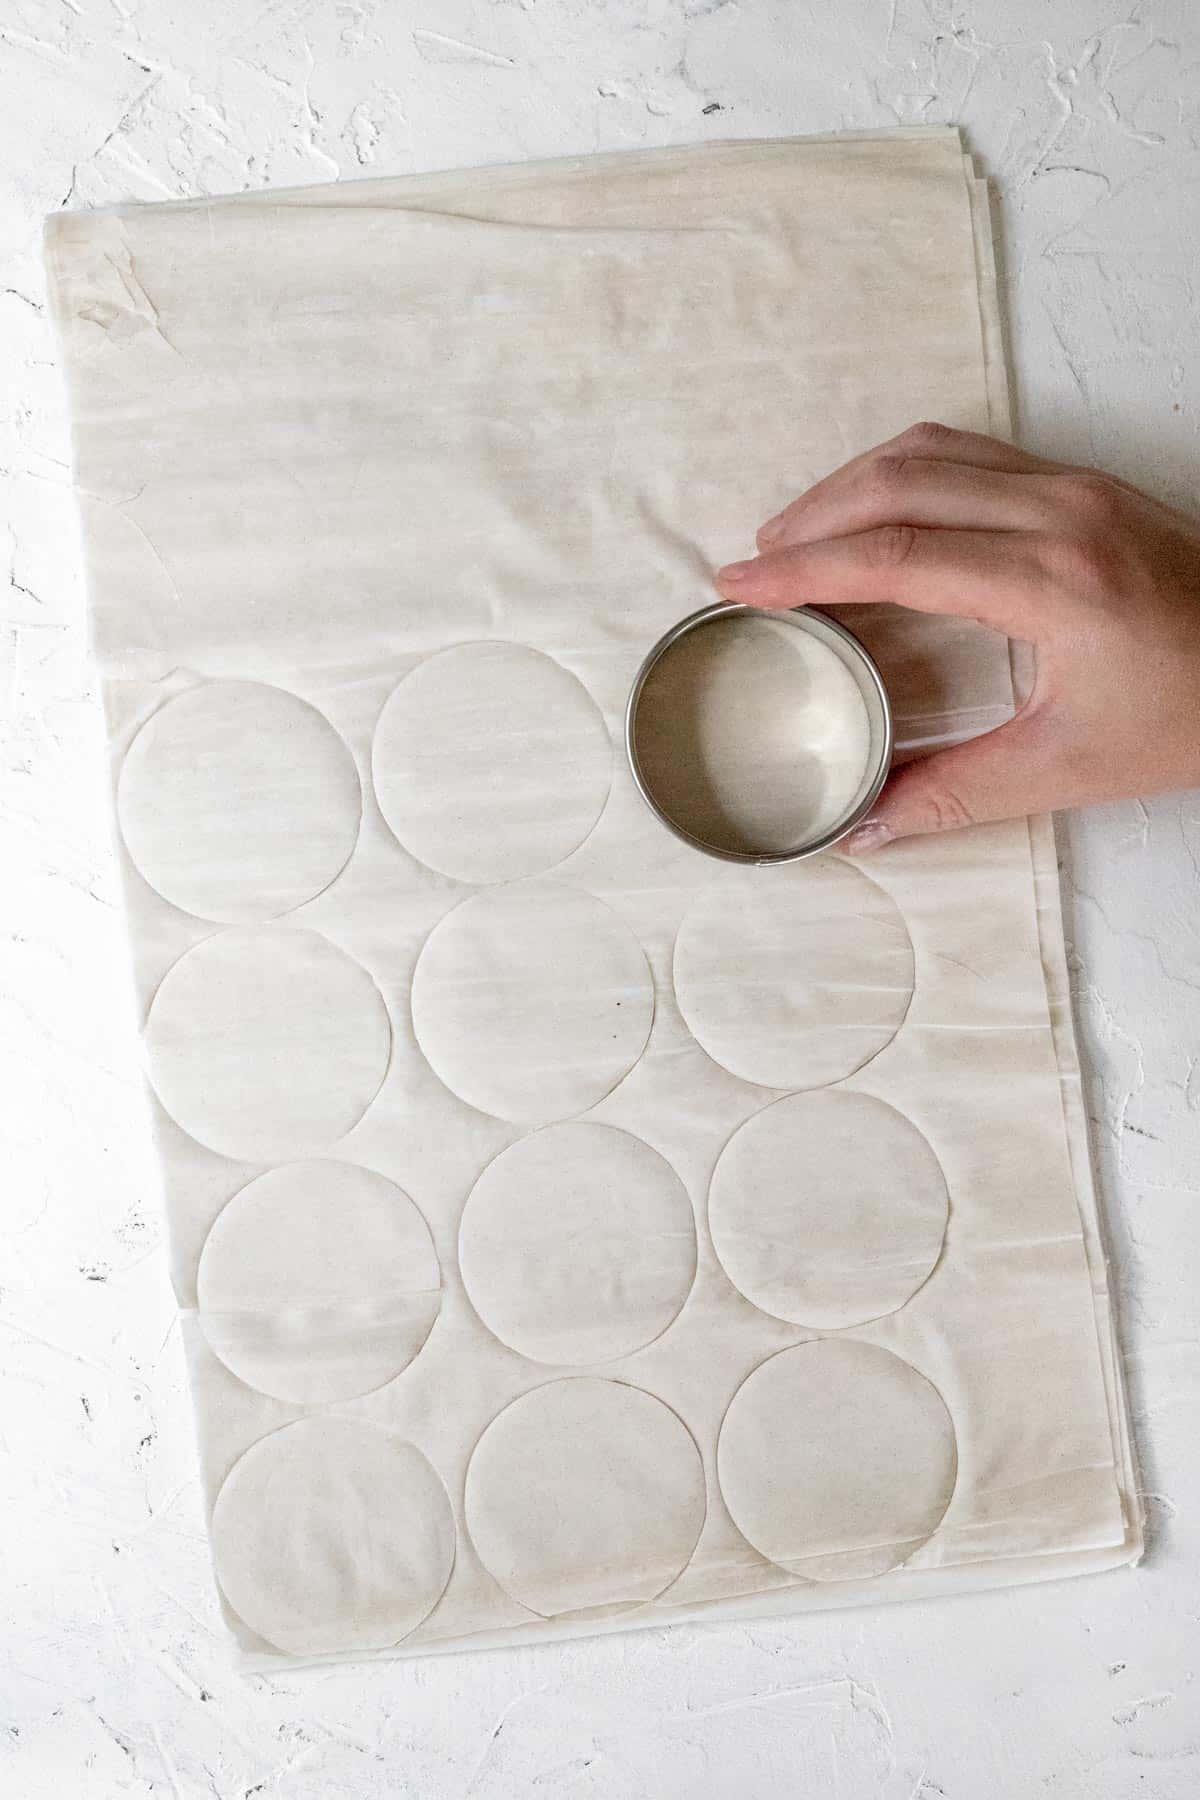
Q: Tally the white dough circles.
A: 11